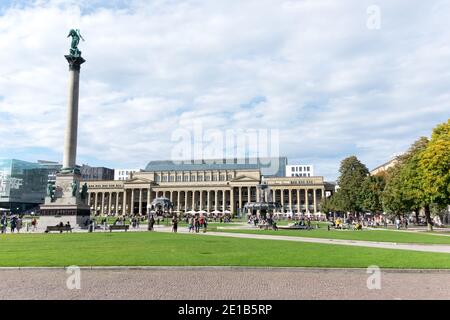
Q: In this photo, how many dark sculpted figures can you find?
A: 4